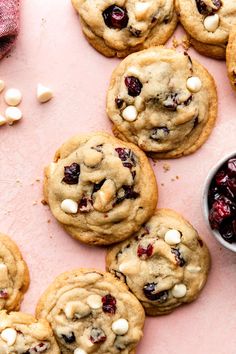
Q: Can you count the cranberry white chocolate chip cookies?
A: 9